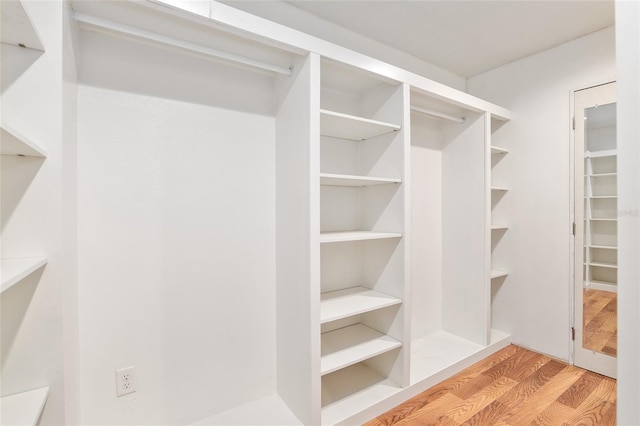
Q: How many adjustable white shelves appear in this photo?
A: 13